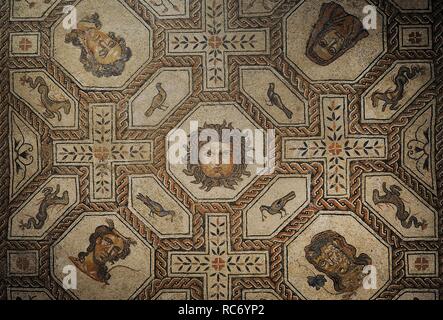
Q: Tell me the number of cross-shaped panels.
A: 4